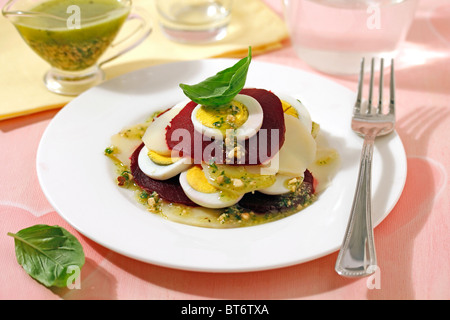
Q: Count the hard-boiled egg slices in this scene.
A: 5